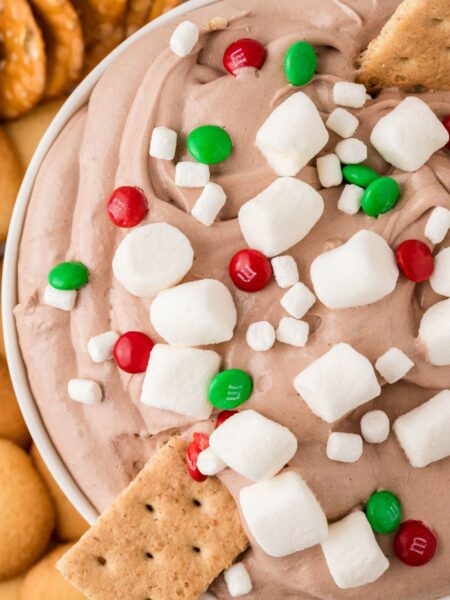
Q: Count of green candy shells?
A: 7